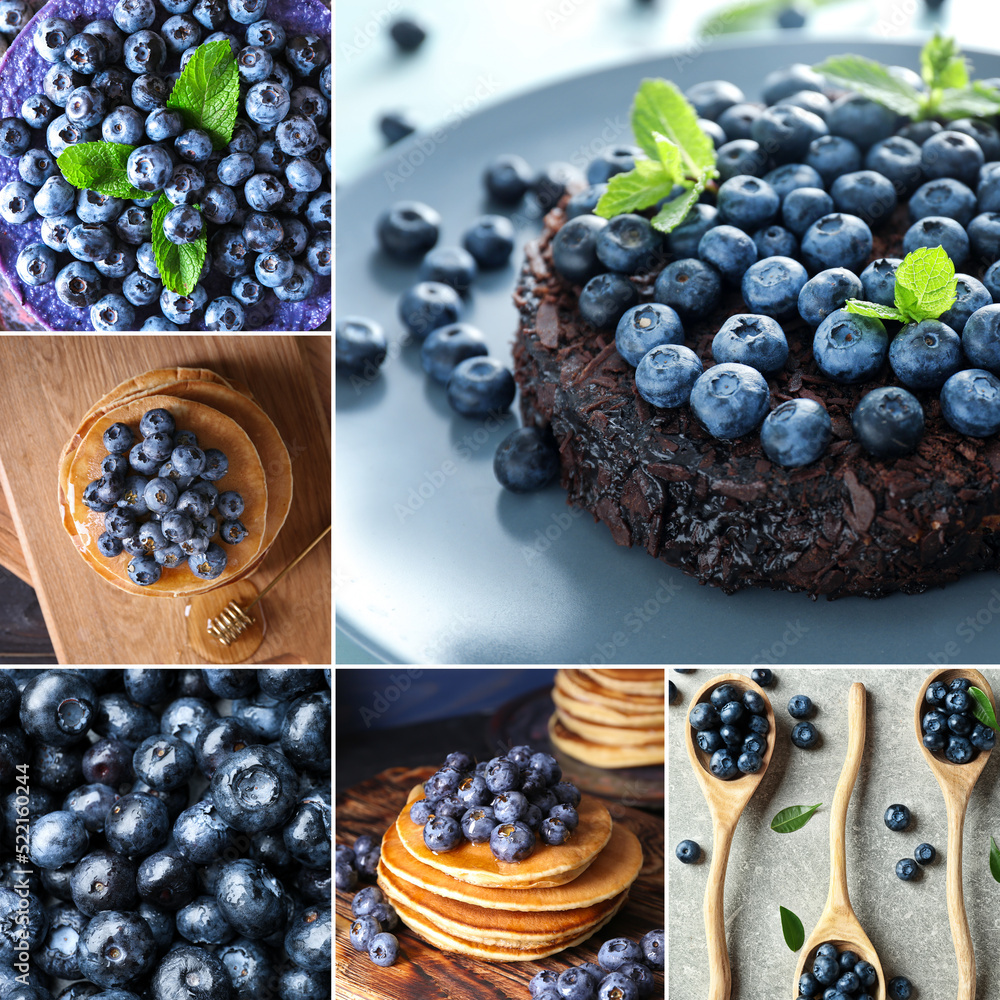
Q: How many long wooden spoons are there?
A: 3